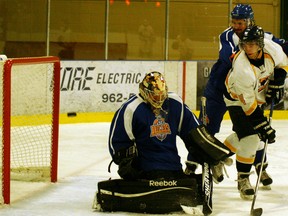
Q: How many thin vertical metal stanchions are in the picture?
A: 4